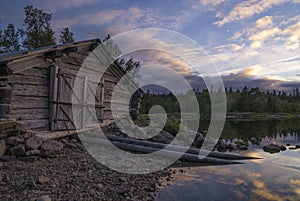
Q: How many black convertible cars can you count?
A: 0